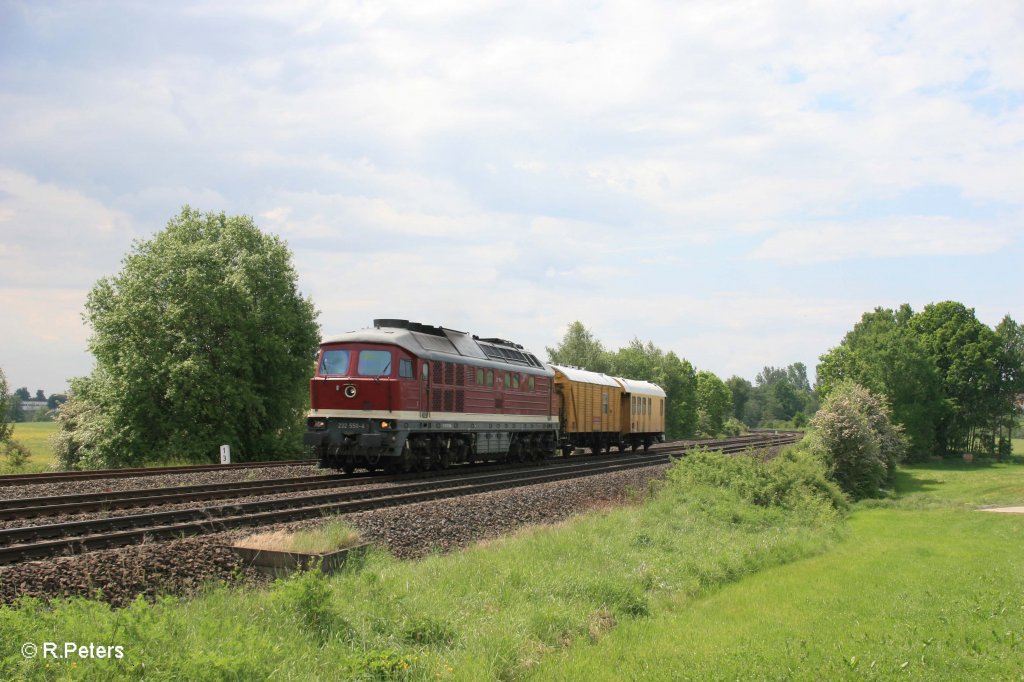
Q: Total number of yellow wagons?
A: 2